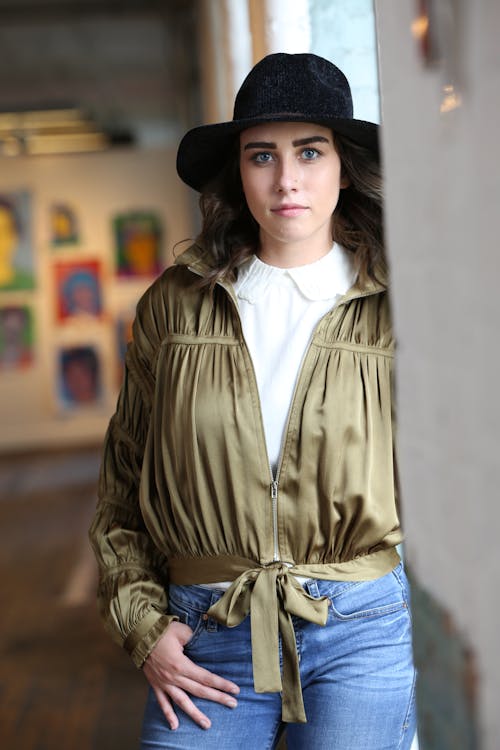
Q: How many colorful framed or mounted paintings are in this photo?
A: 7